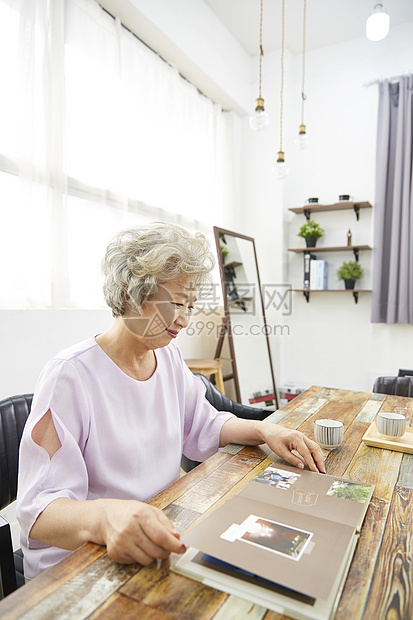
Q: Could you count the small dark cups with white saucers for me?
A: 2